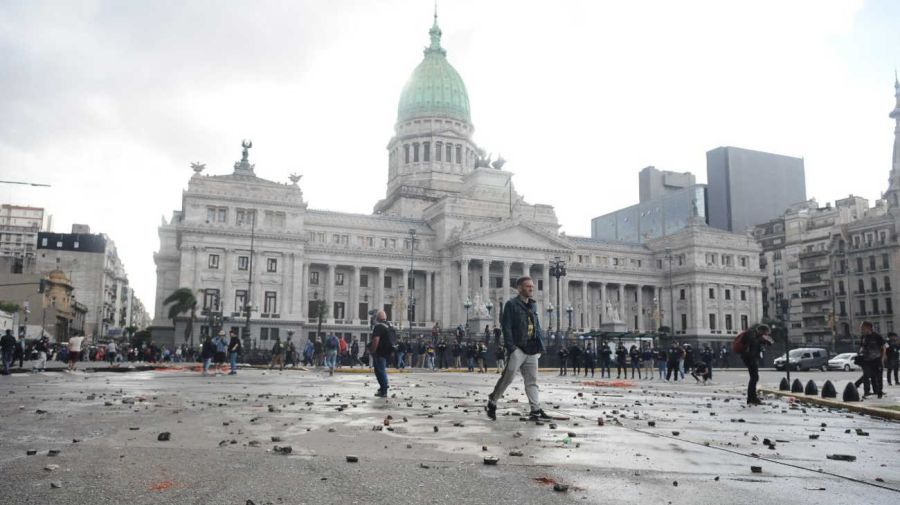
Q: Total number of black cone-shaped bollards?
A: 5